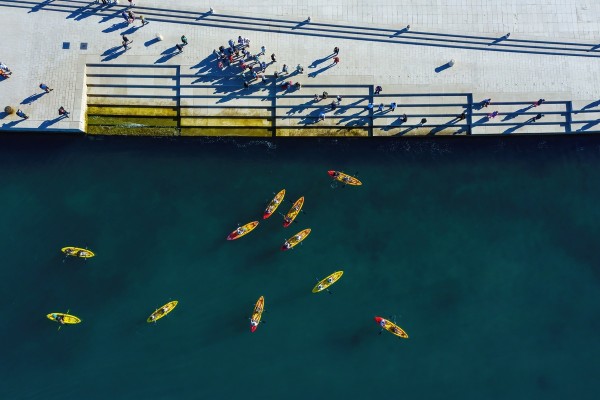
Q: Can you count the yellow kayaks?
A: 4